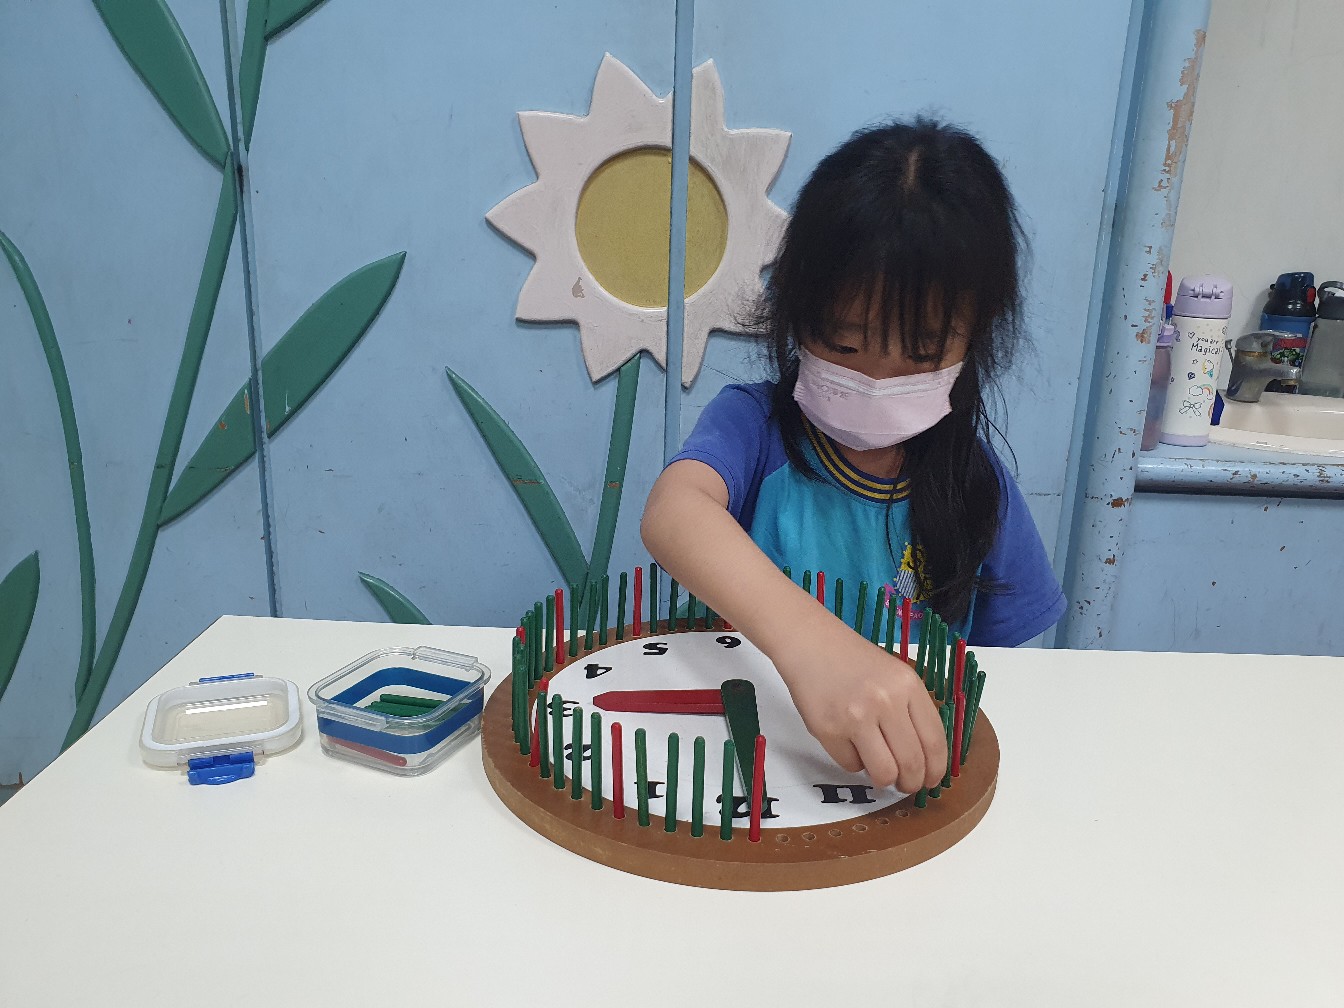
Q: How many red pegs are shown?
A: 12